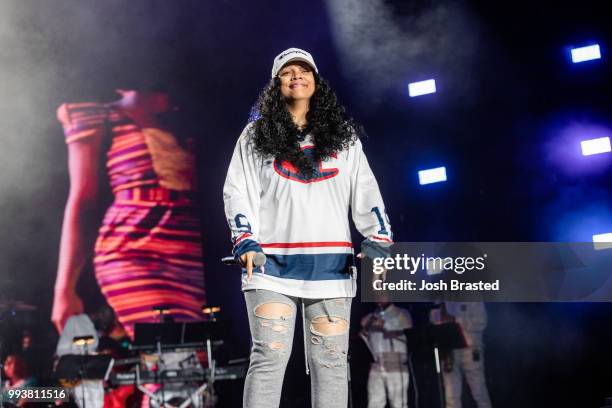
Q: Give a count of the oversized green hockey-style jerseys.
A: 0